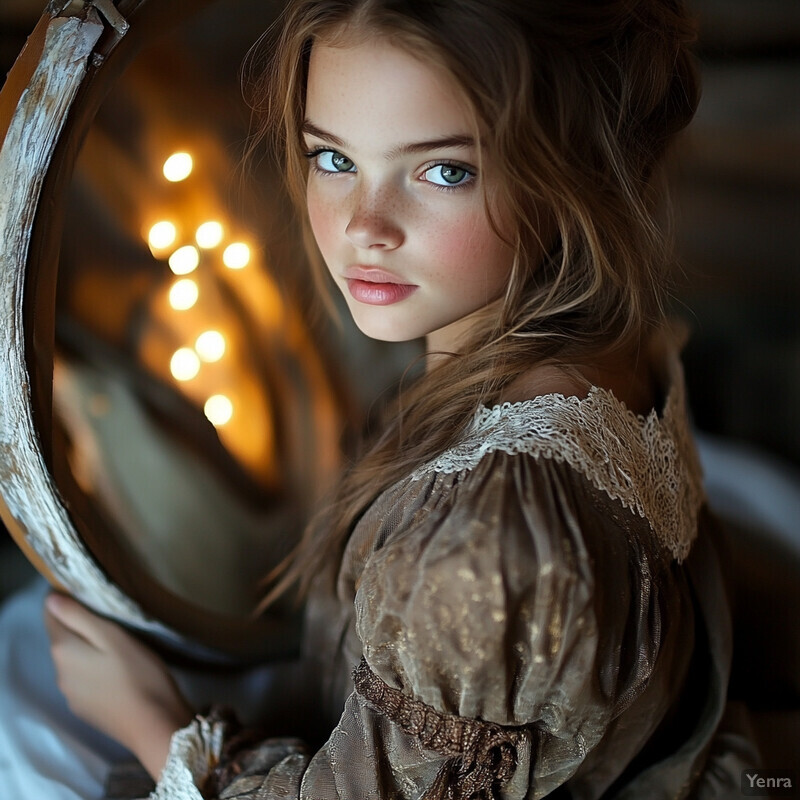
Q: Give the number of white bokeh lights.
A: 9